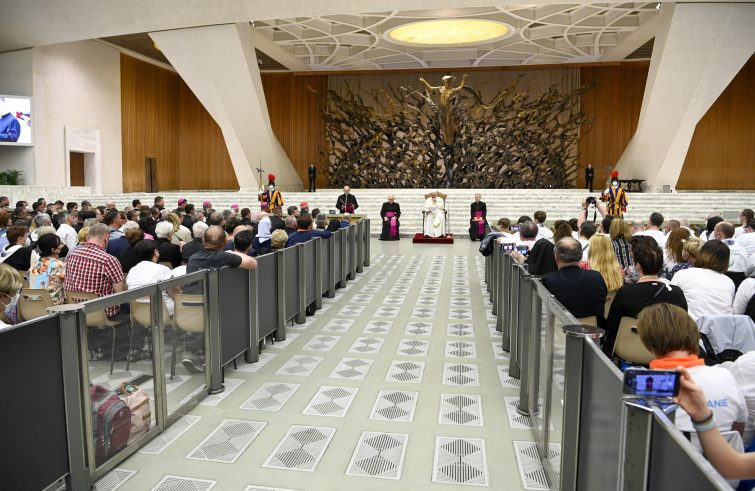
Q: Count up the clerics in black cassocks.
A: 3